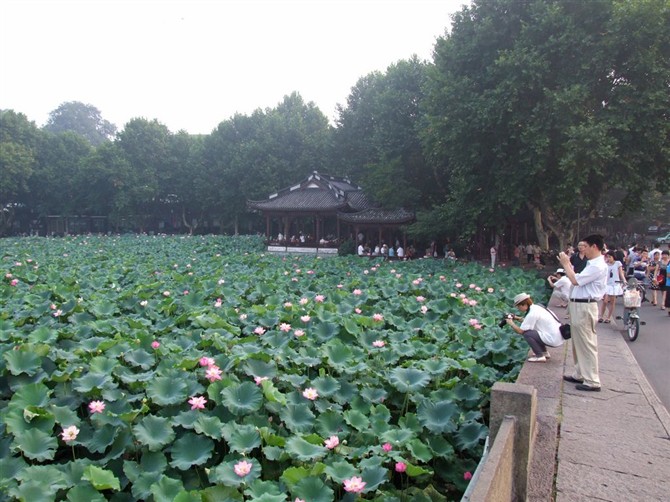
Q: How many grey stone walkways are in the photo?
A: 1